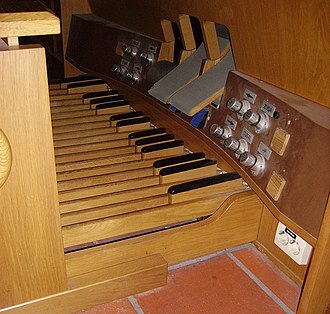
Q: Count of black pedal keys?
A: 13